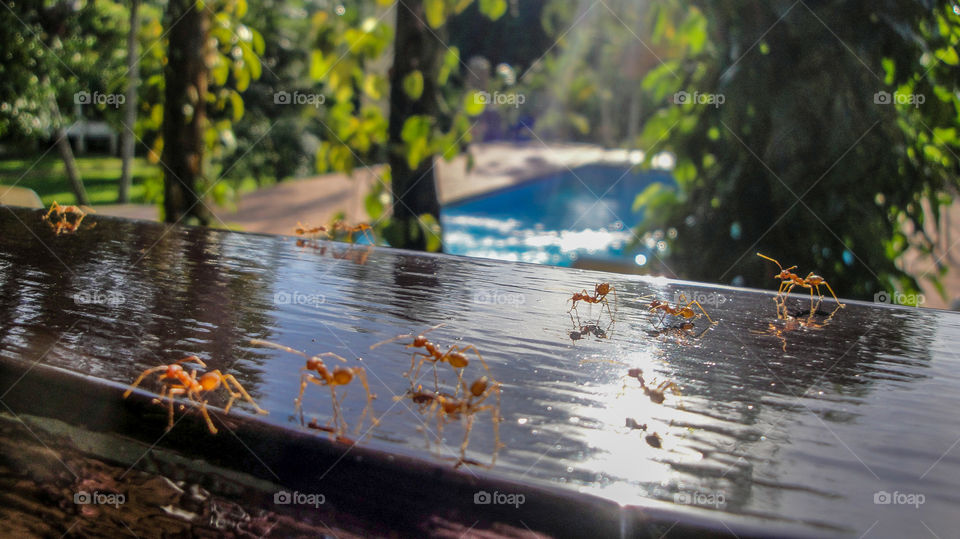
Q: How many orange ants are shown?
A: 11